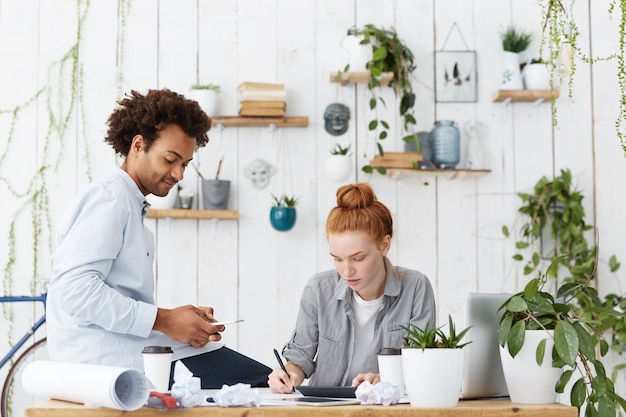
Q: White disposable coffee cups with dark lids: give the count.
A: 2